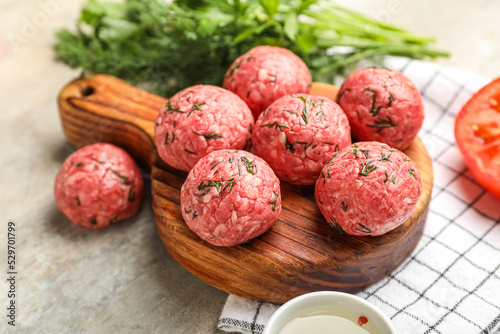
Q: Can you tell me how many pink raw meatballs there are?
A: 7